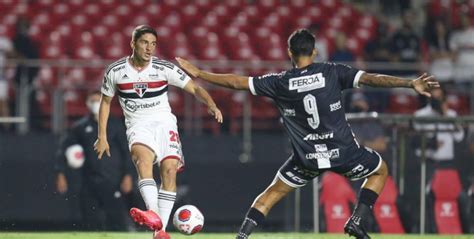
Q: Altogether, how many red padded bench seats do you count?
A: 3